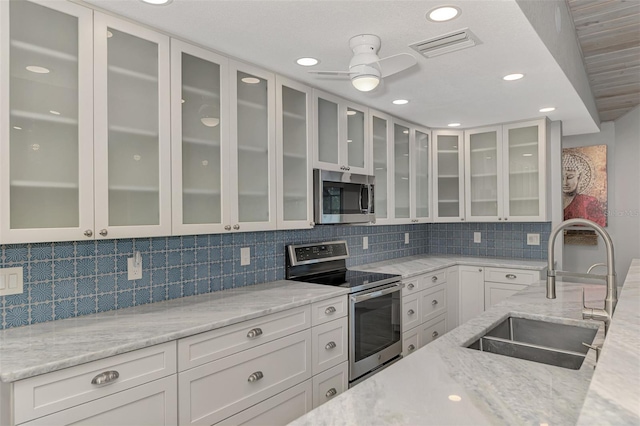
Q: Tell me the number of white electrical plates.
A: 7